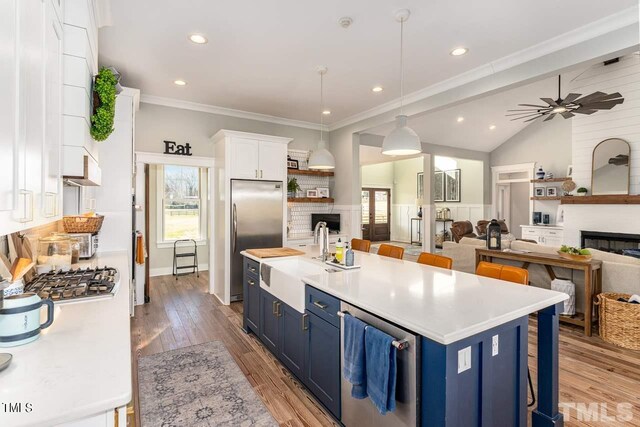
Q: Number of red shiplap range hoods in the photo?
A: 0